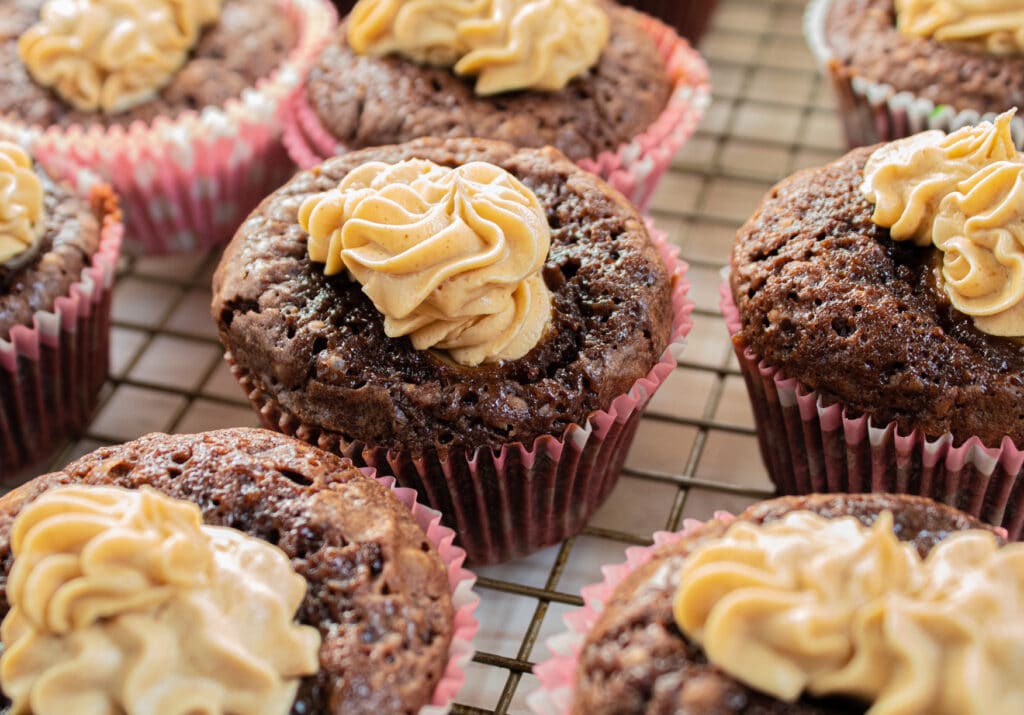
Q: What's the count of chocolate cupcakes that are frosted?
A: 8